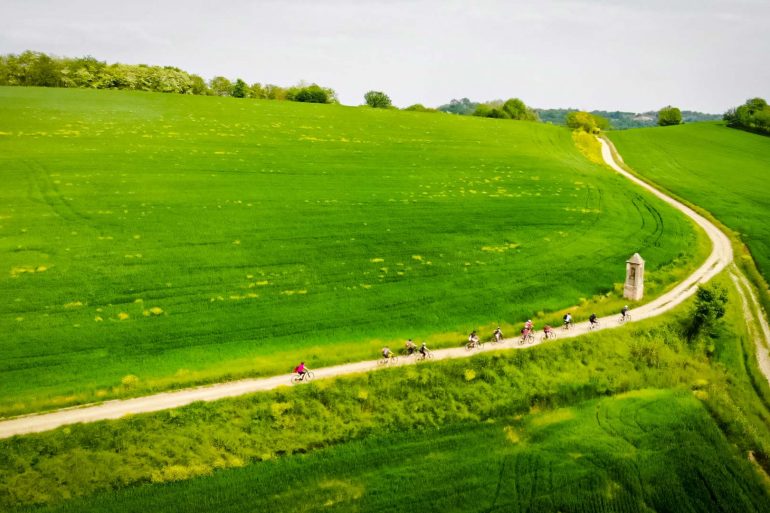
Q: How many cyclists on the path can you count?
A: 12